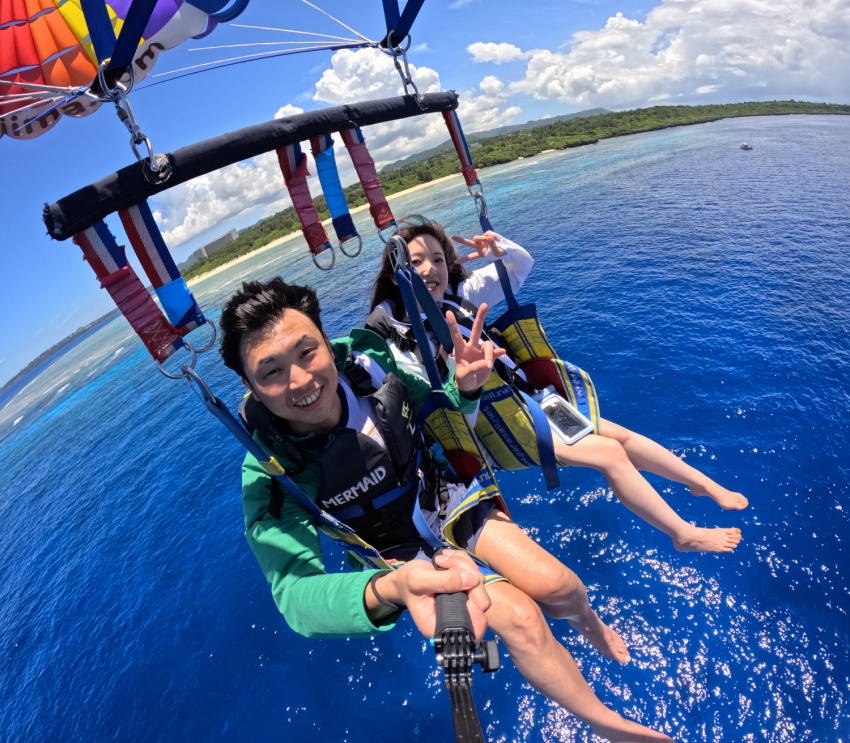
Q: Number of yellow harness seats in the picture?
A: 2